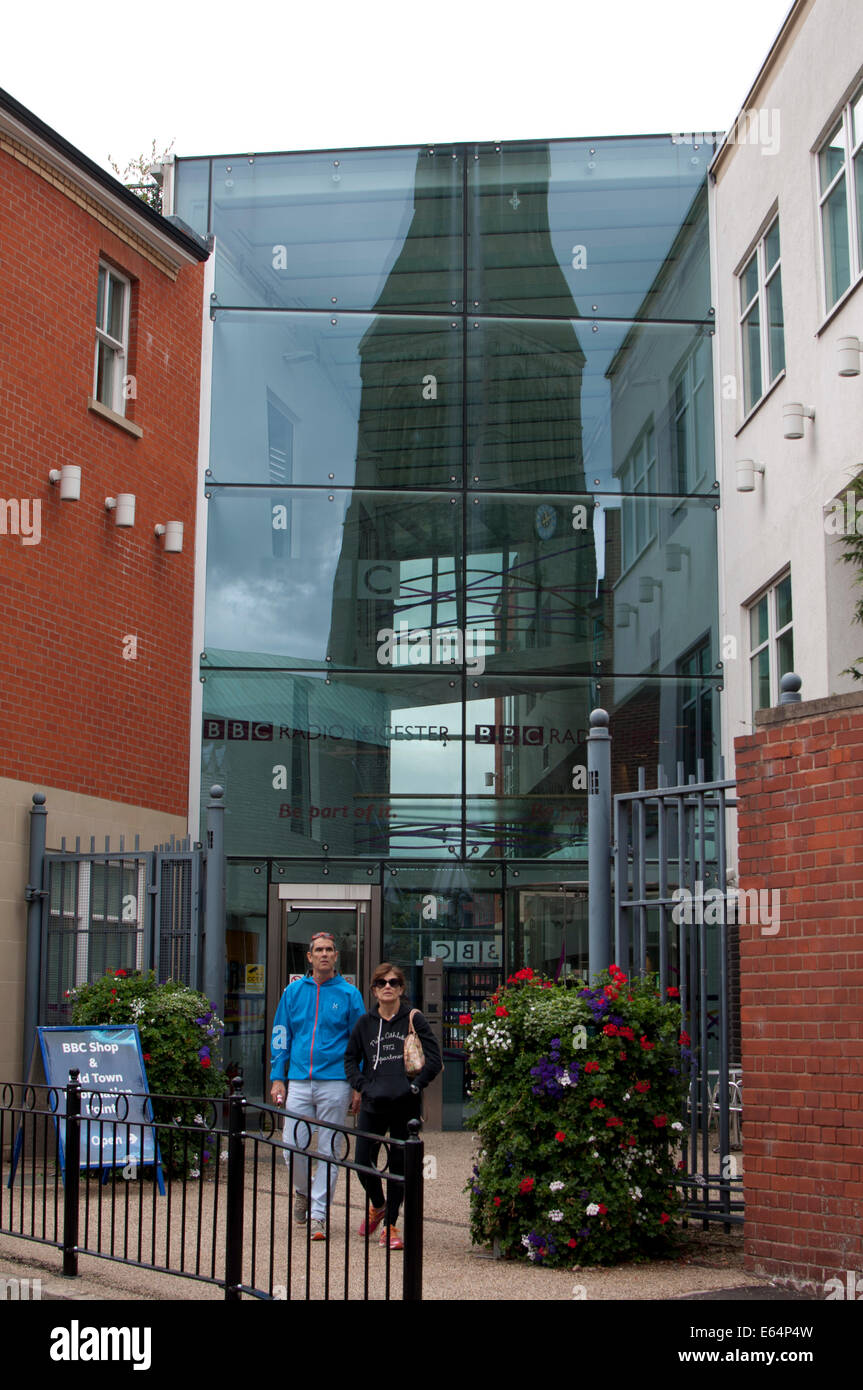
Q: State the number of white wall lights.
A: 6